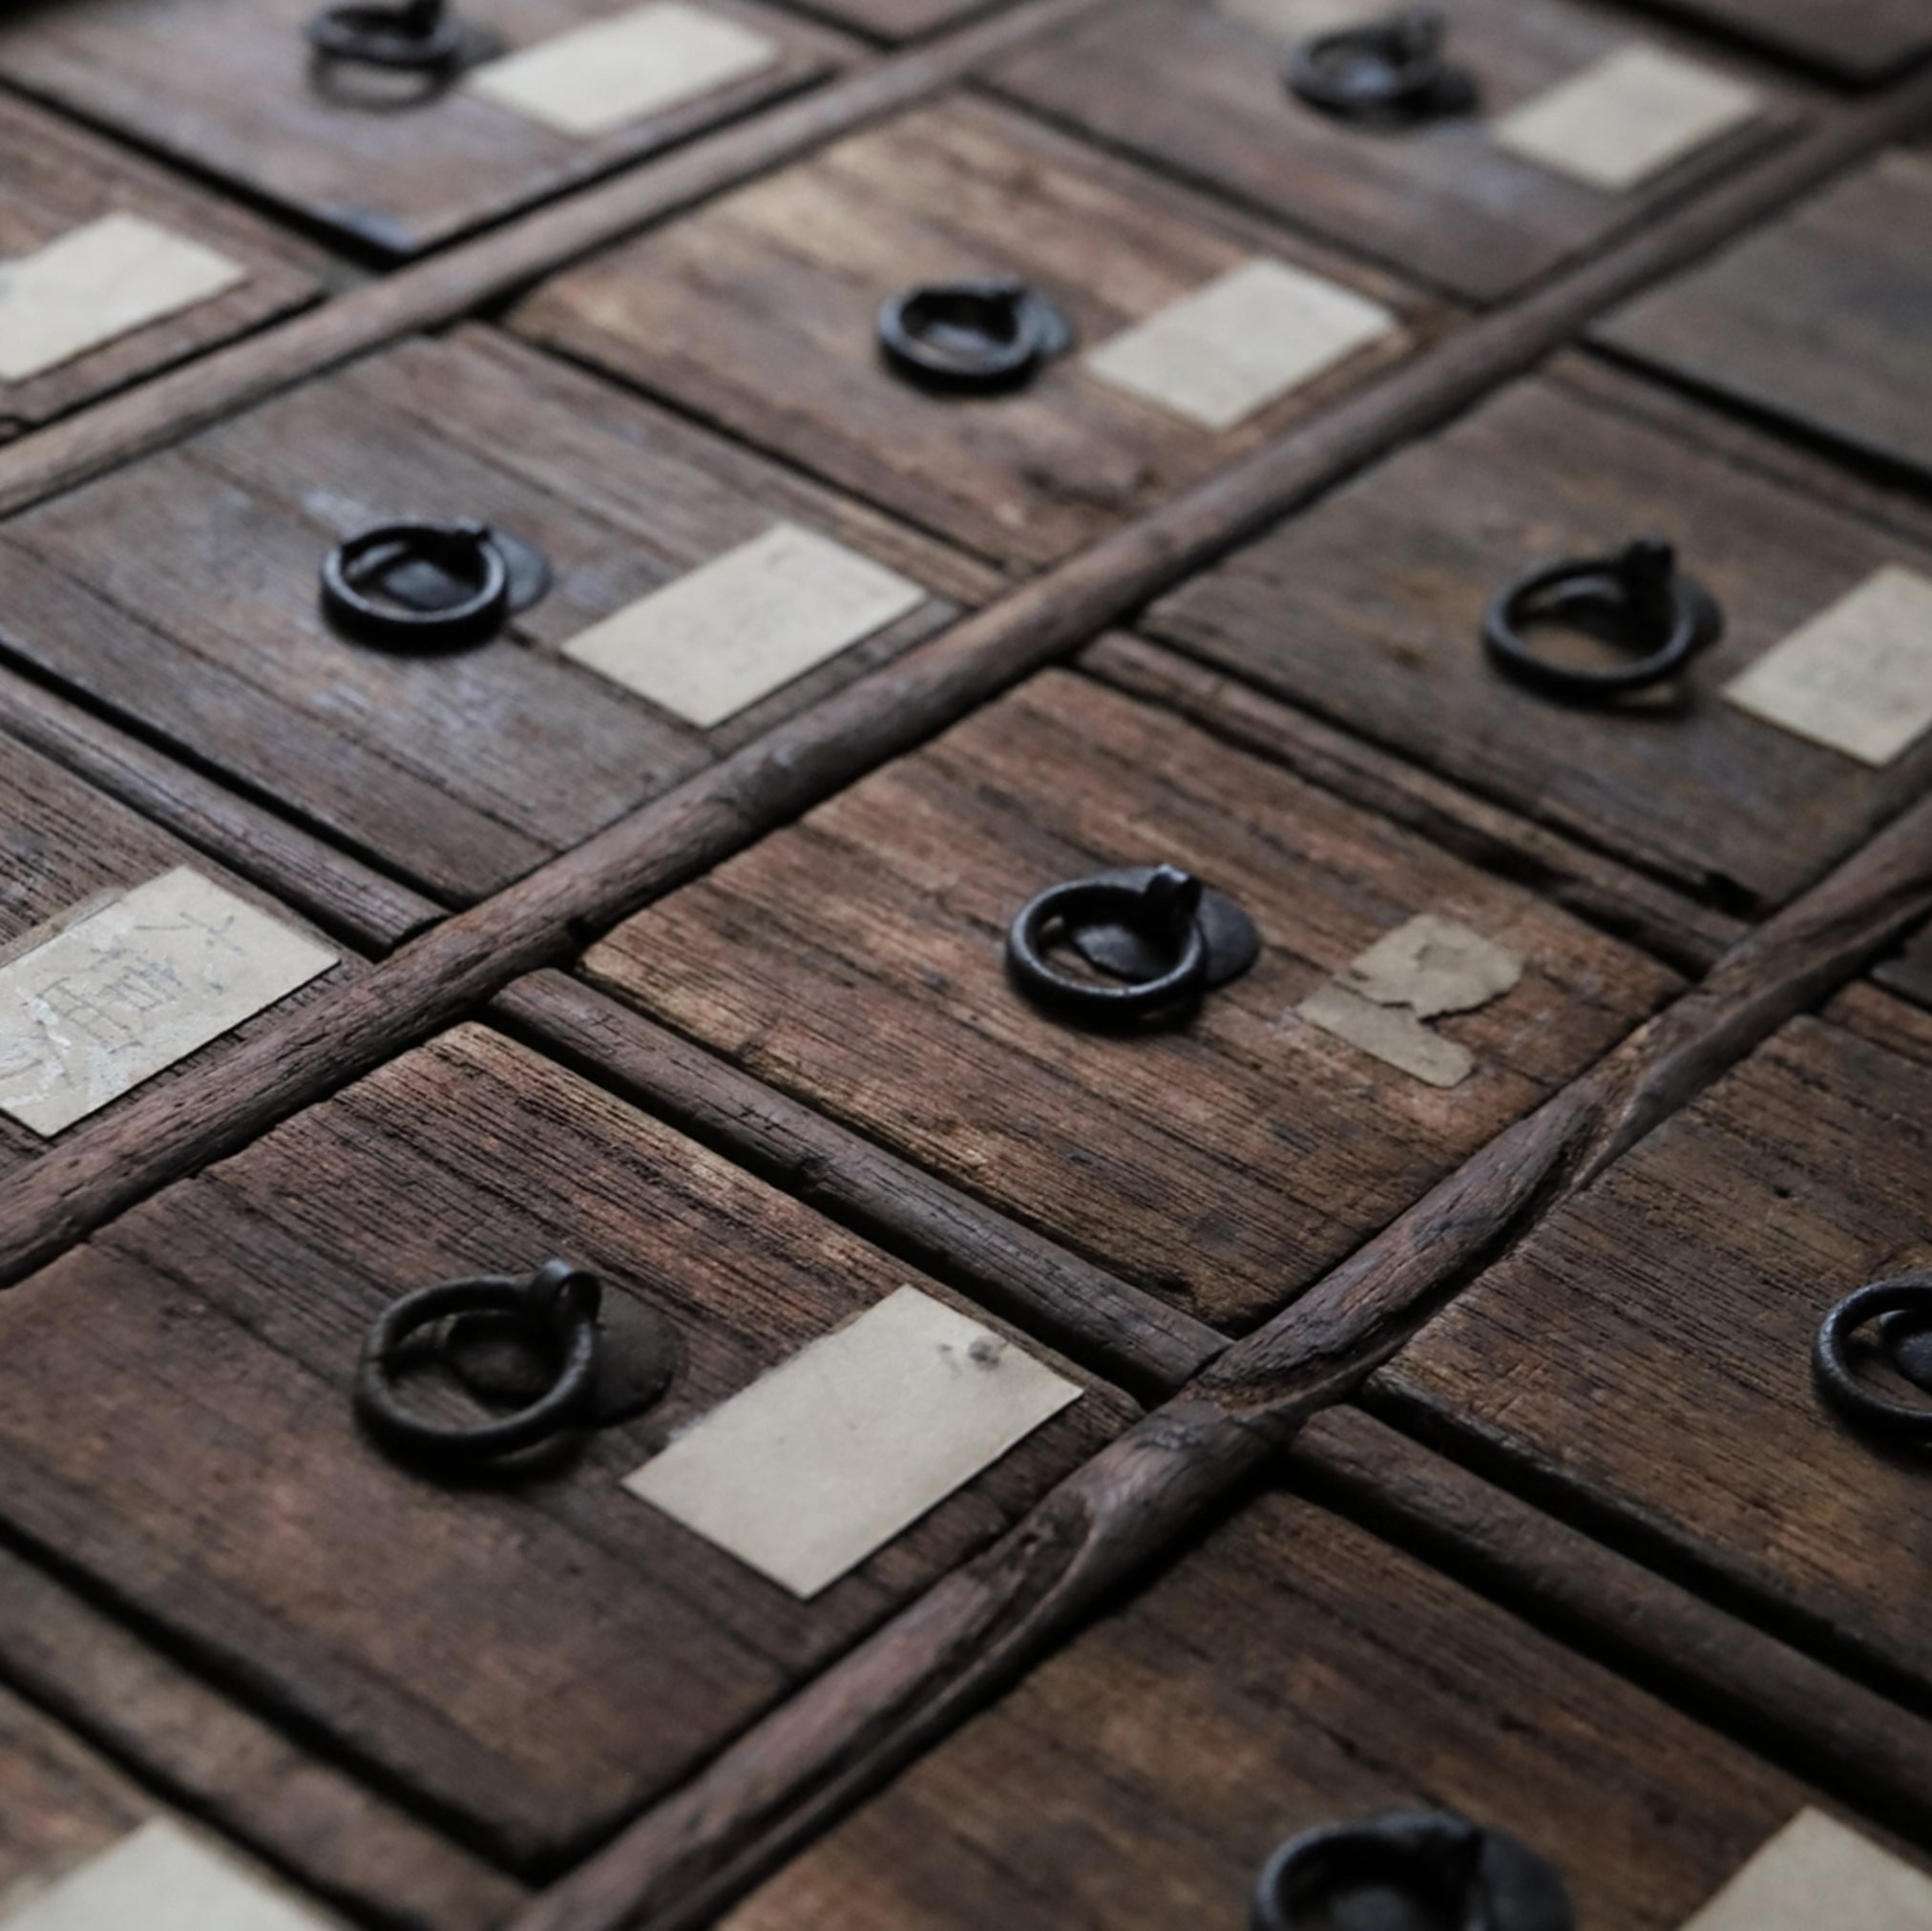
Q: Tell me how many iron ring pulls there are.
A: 9